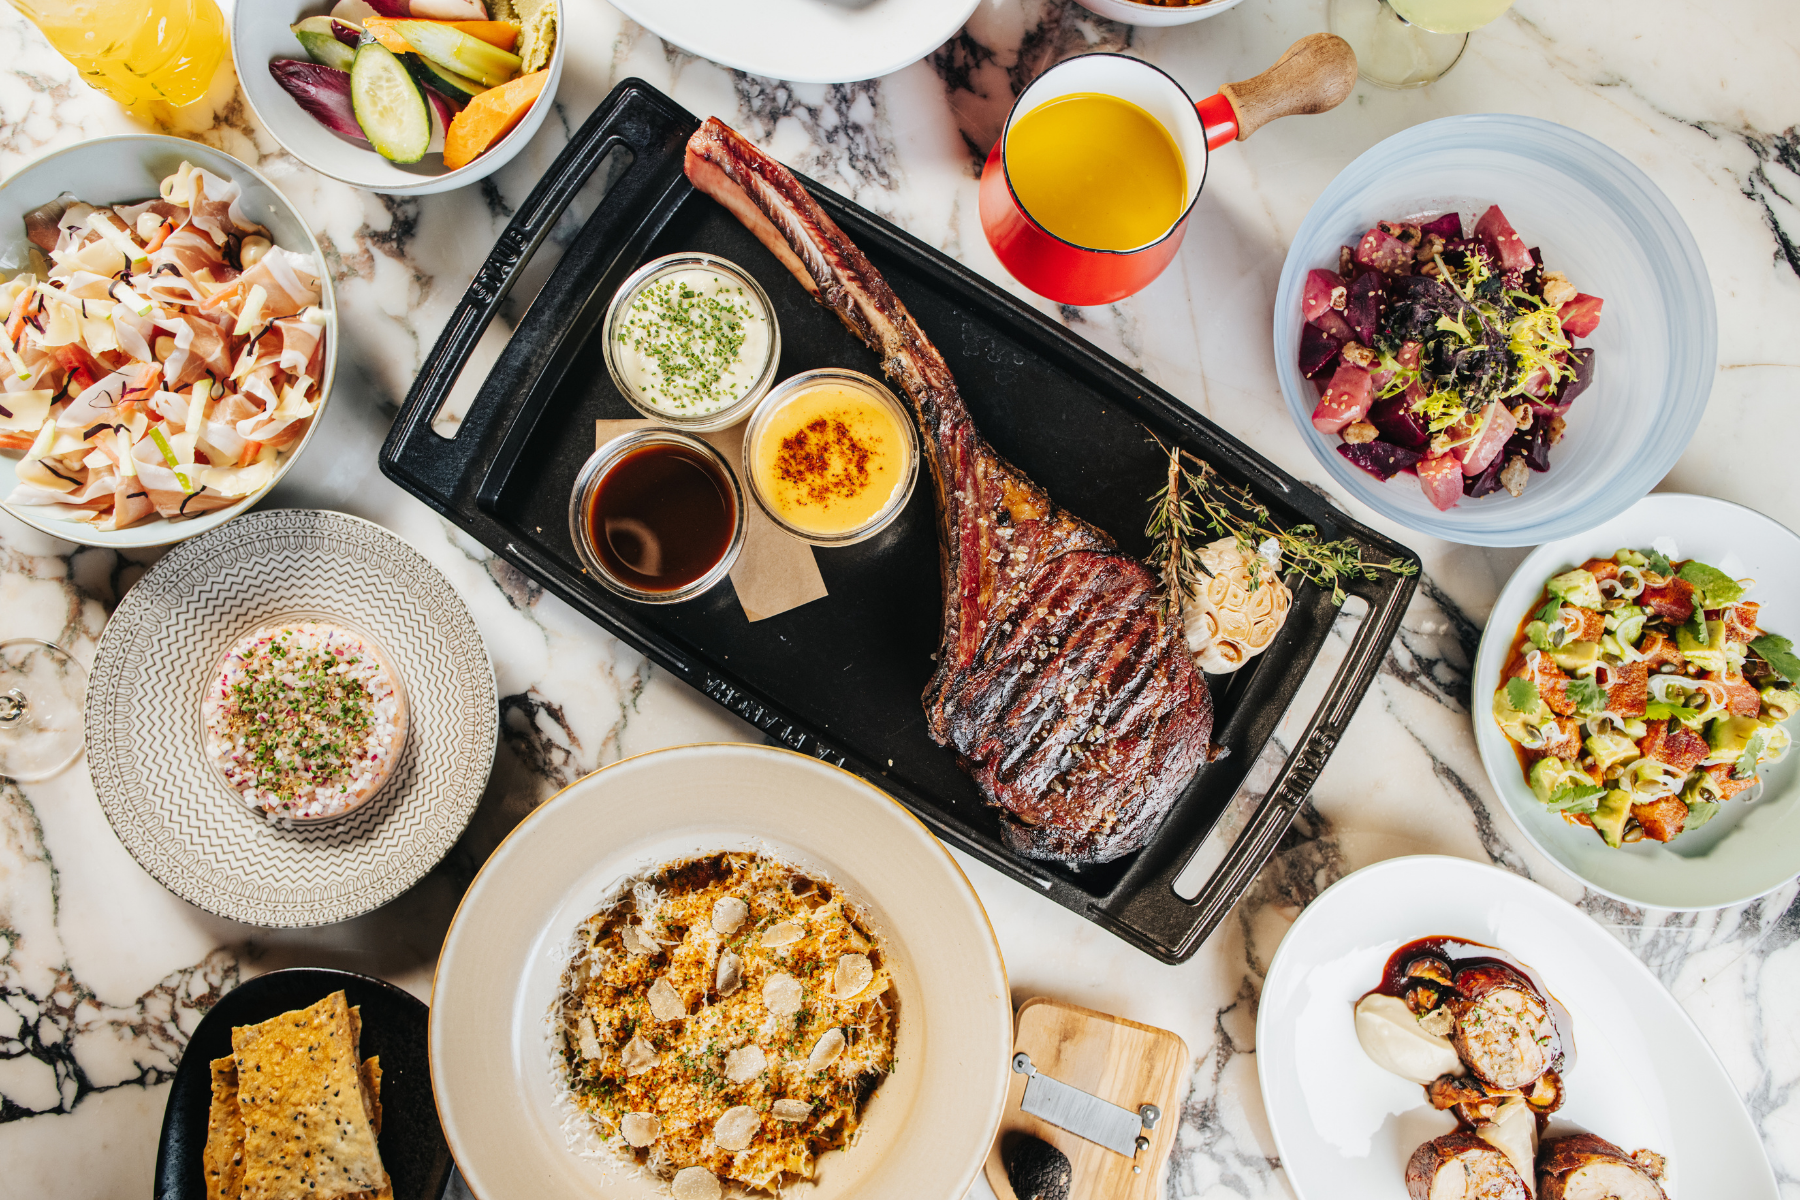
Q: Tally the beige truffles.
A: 15